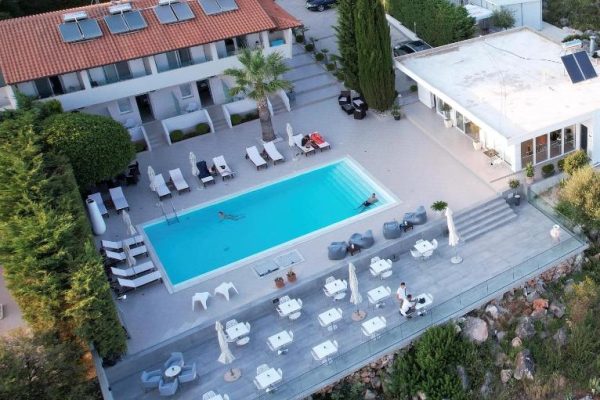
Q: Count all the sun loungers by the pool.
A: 14